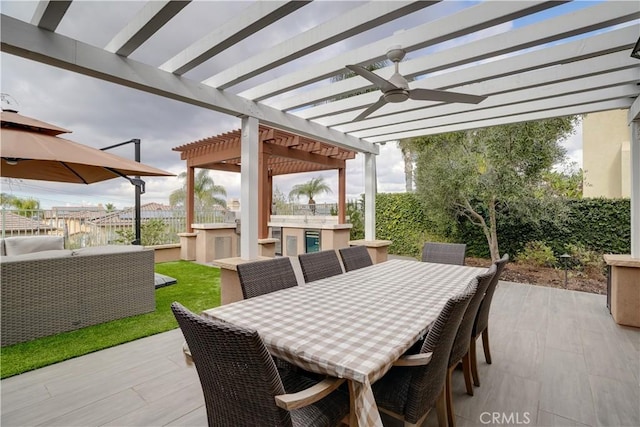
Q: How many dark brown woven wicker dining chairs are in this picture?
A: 8